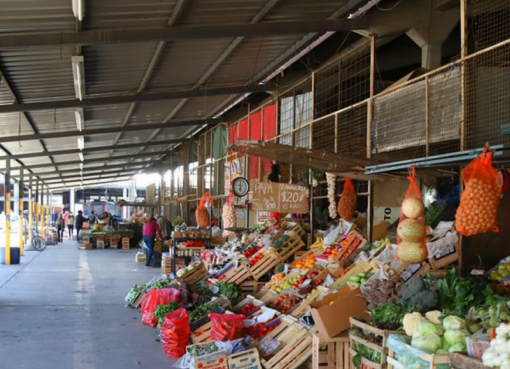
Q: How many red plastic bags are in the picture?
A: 3